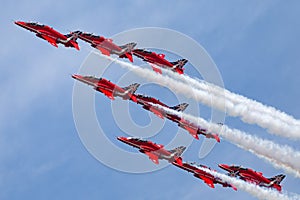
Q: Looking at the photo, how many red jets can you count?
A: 9